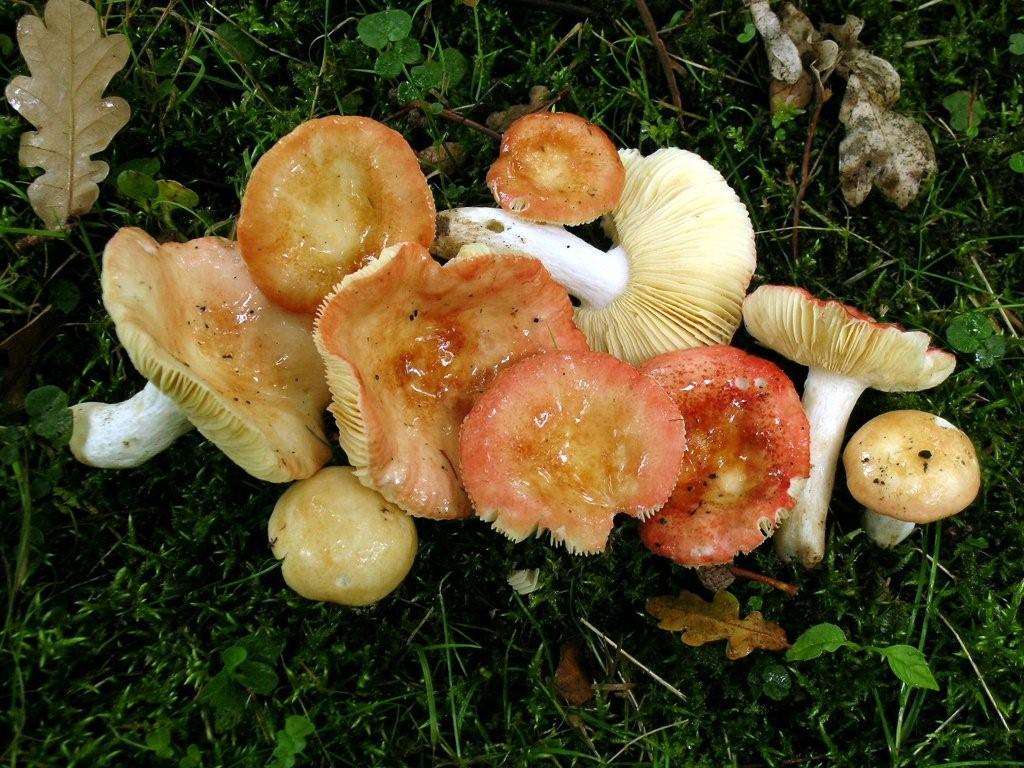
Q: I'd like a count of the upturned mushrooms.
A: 1